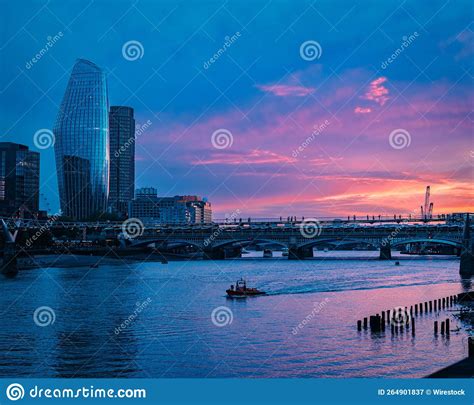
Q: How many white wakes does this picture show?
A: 1